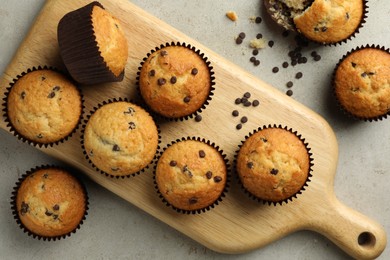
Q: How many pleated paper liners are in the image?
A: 9